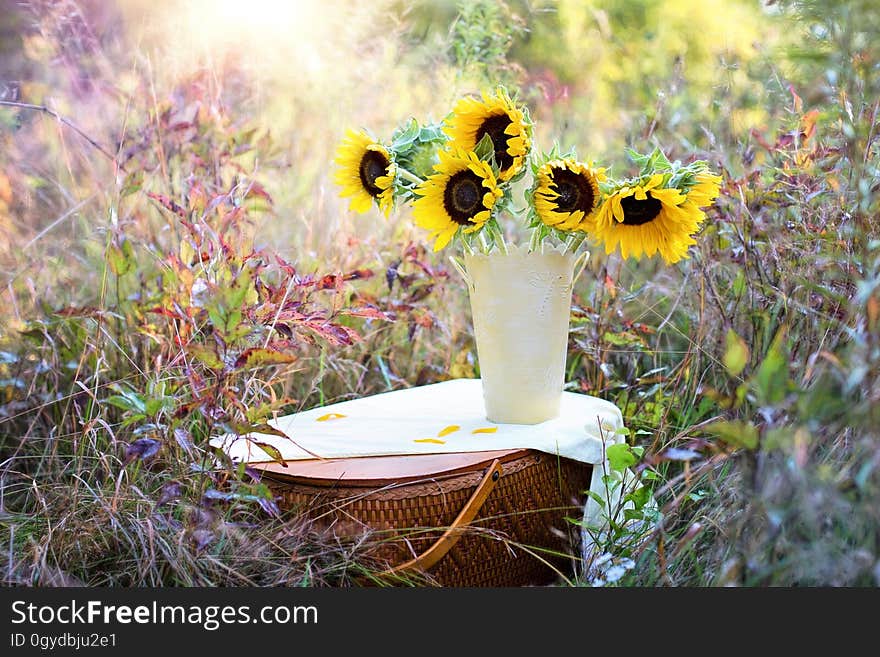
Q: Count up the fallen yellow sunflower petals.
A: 4